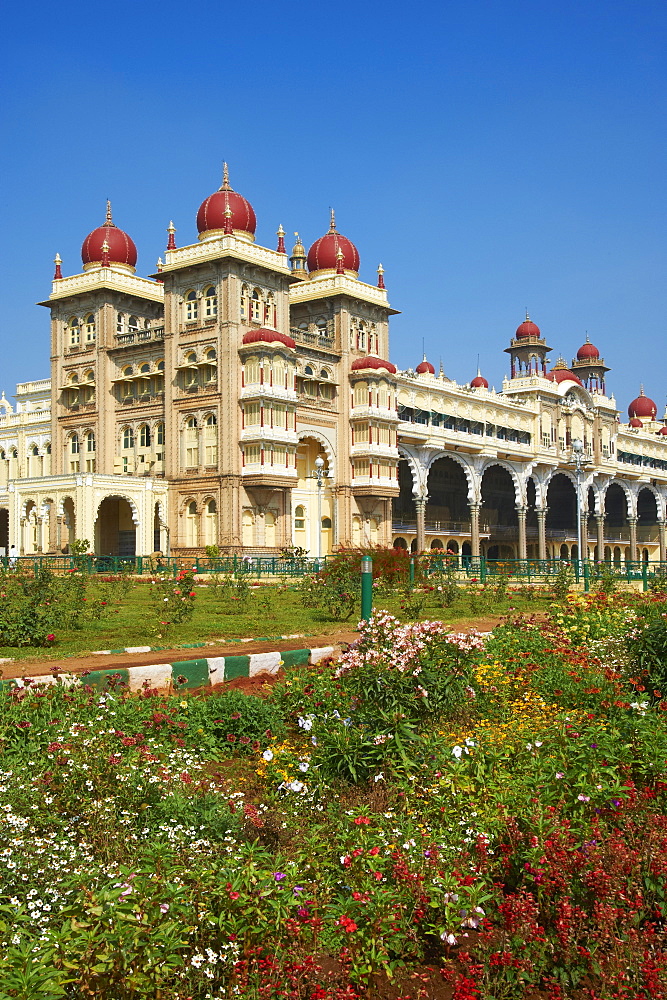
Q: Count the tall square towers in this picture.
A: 3